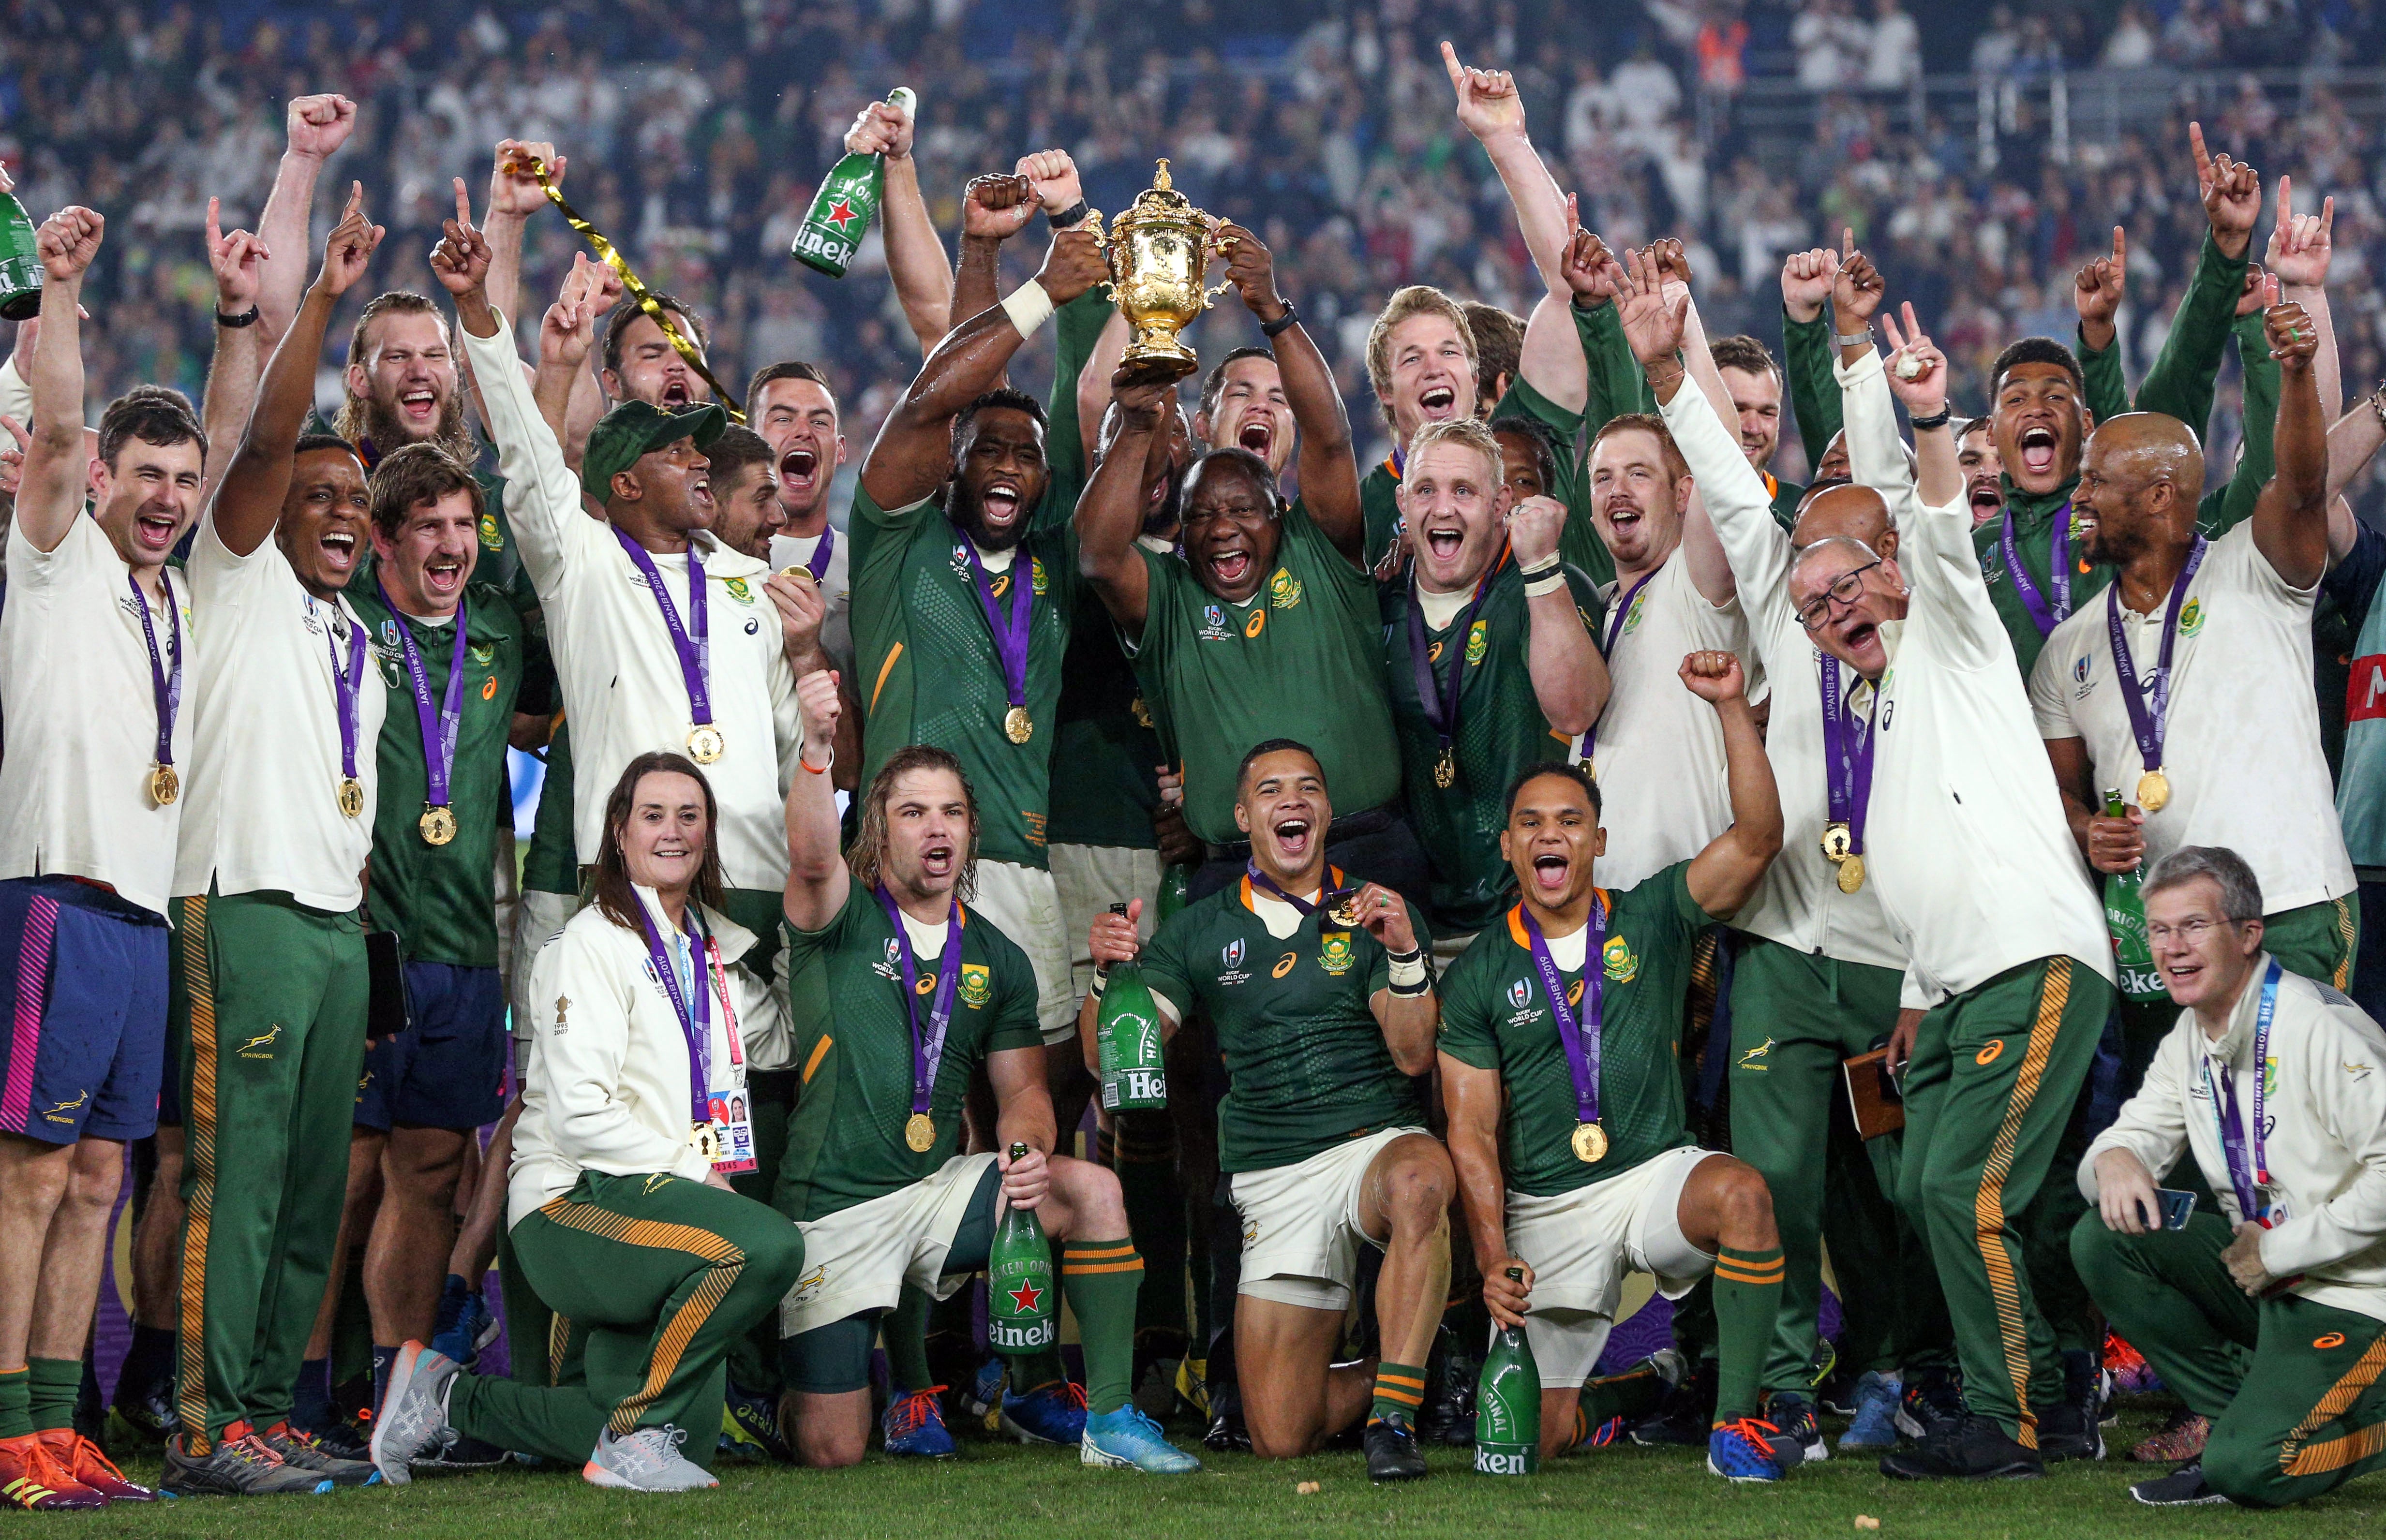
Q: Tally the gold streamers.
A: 1